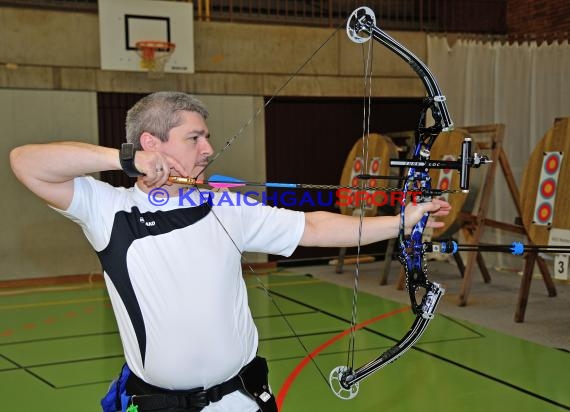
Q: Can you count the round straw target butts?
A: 3